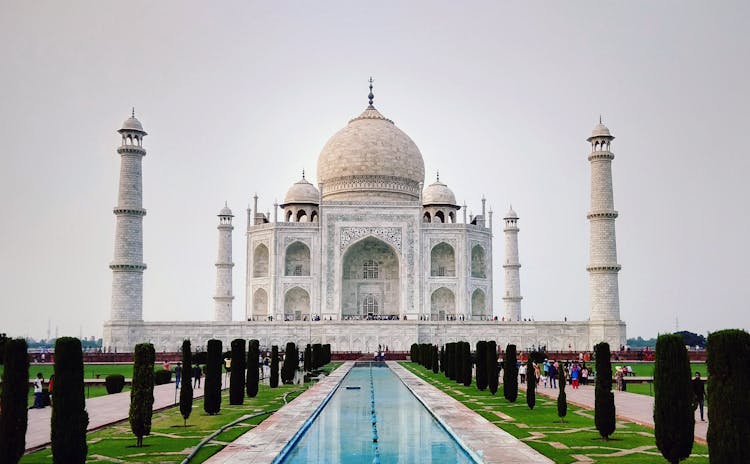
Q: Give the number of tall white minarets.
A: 4